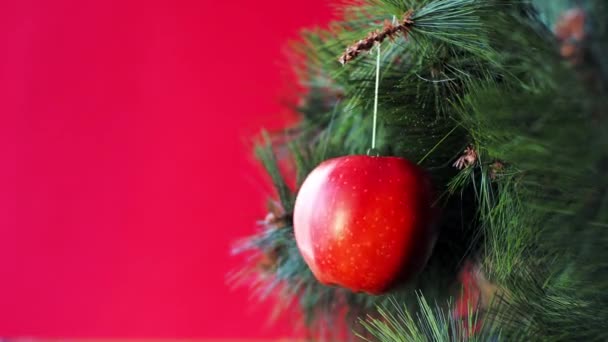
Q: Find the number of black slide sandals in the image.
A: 0